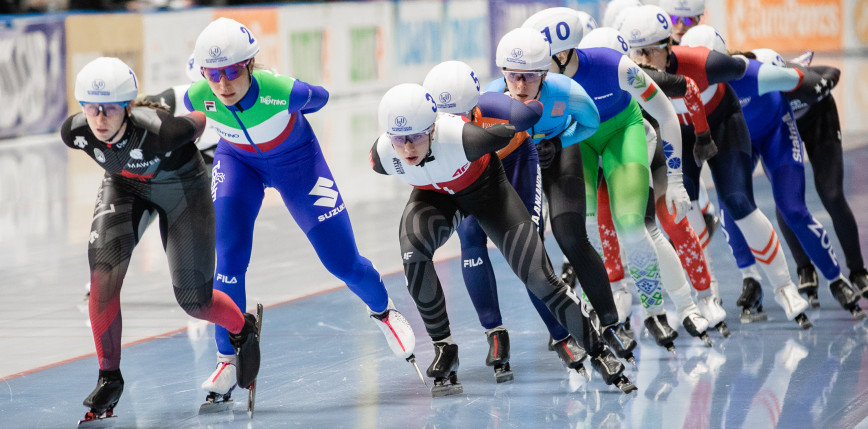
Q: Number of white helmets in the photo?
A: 14